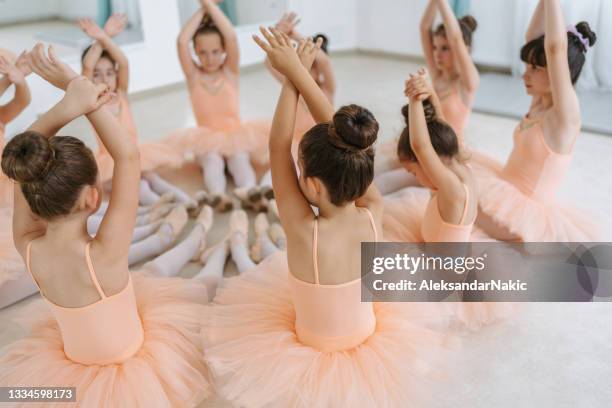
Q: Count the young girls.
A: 9